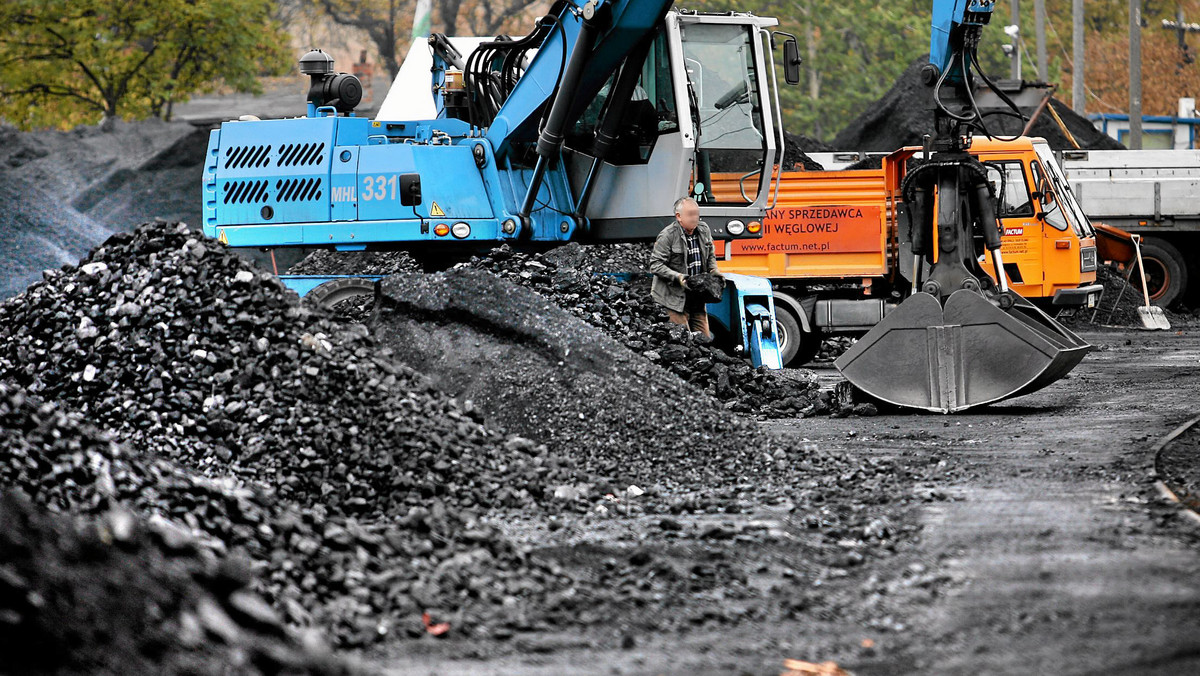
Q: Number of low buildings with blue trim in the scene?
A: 1